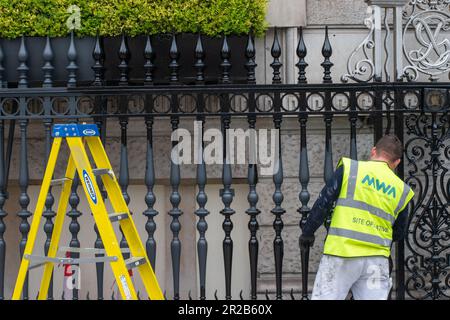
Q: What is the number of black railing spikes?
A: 14